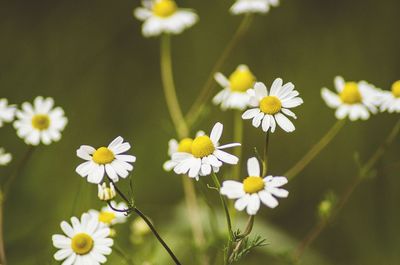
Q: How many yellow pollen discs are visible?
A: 12